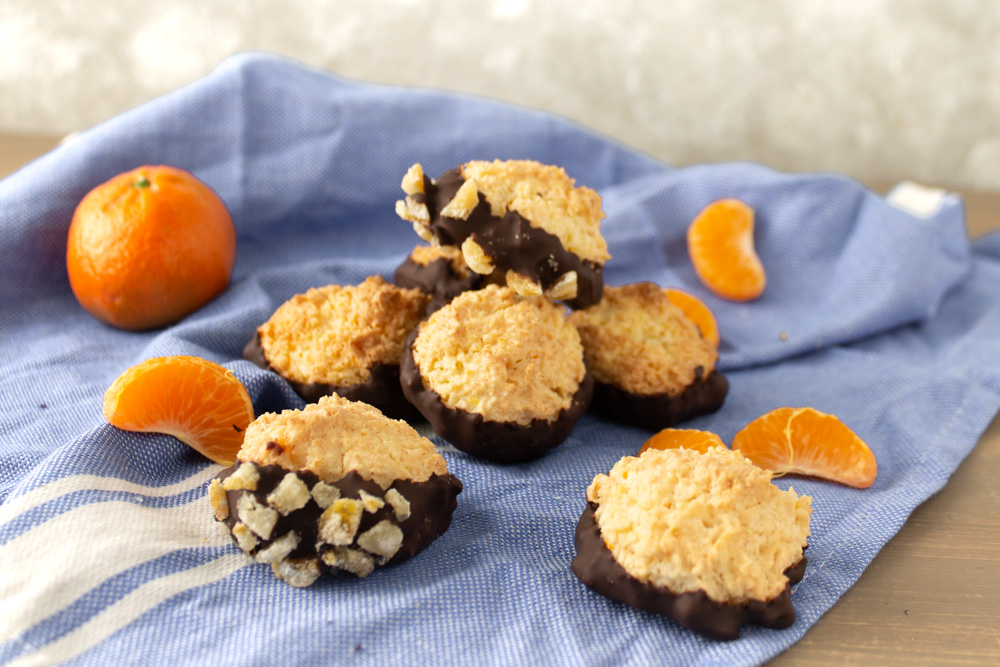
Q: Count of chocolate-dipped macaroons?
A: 7